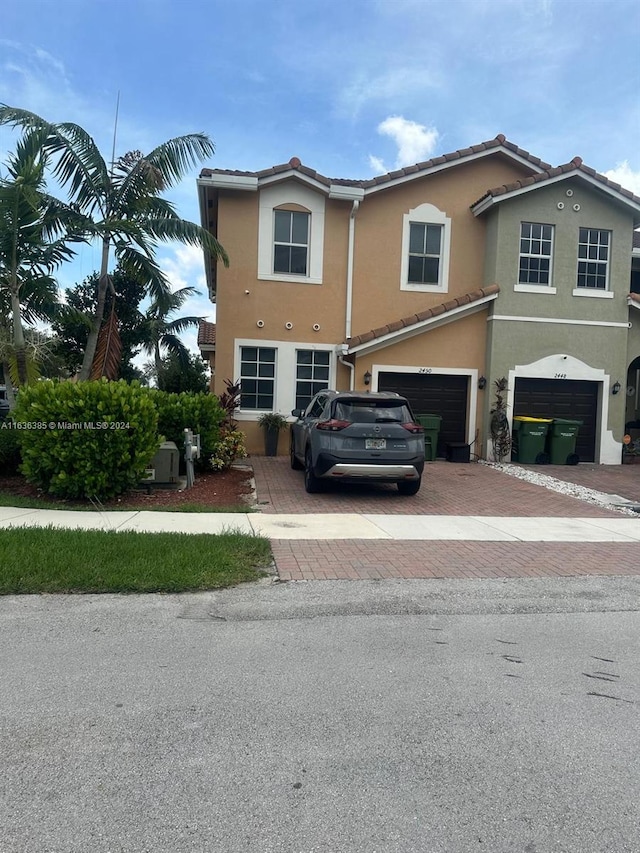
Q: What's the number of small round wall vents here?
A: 6